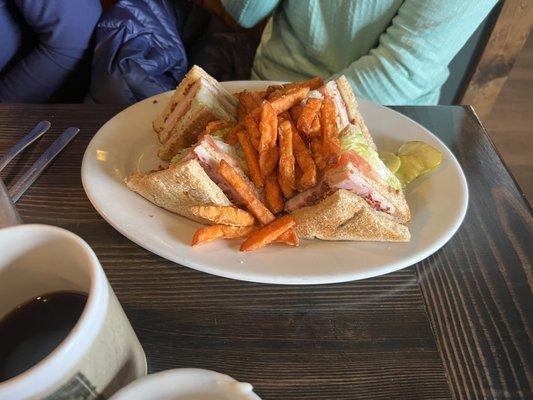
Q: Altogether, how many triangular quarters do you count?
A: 4